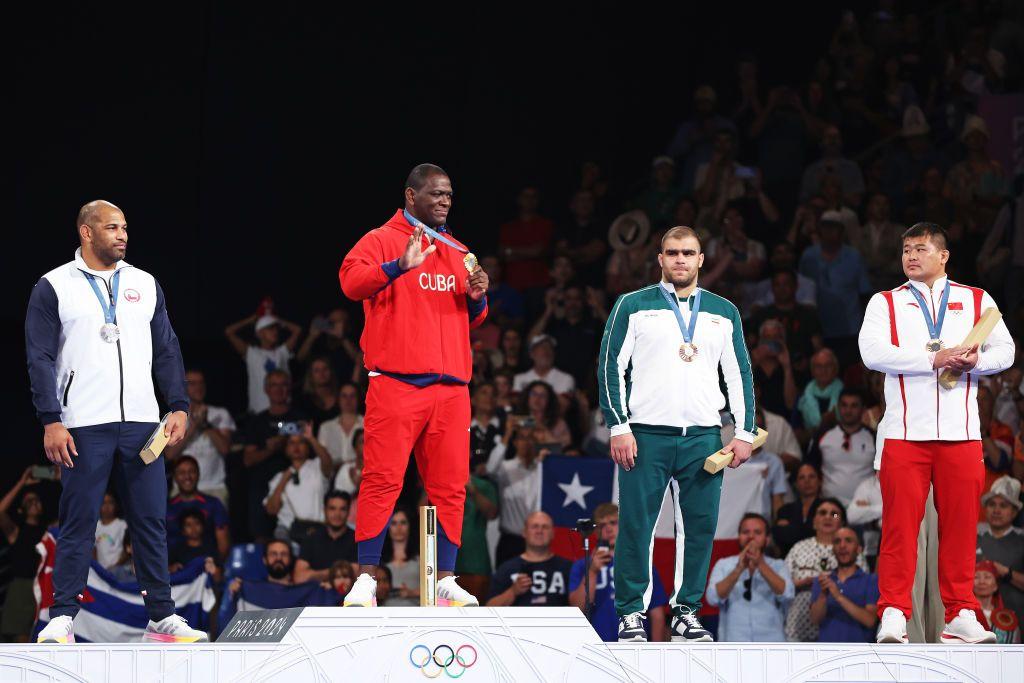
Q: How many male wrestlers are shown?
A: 4